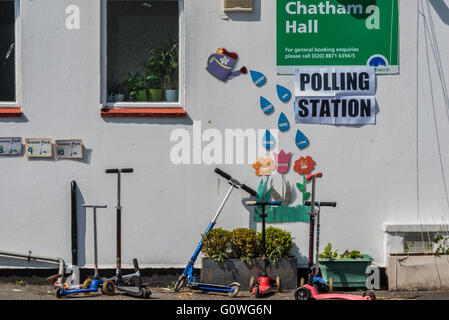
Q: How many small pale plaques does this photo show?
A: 3